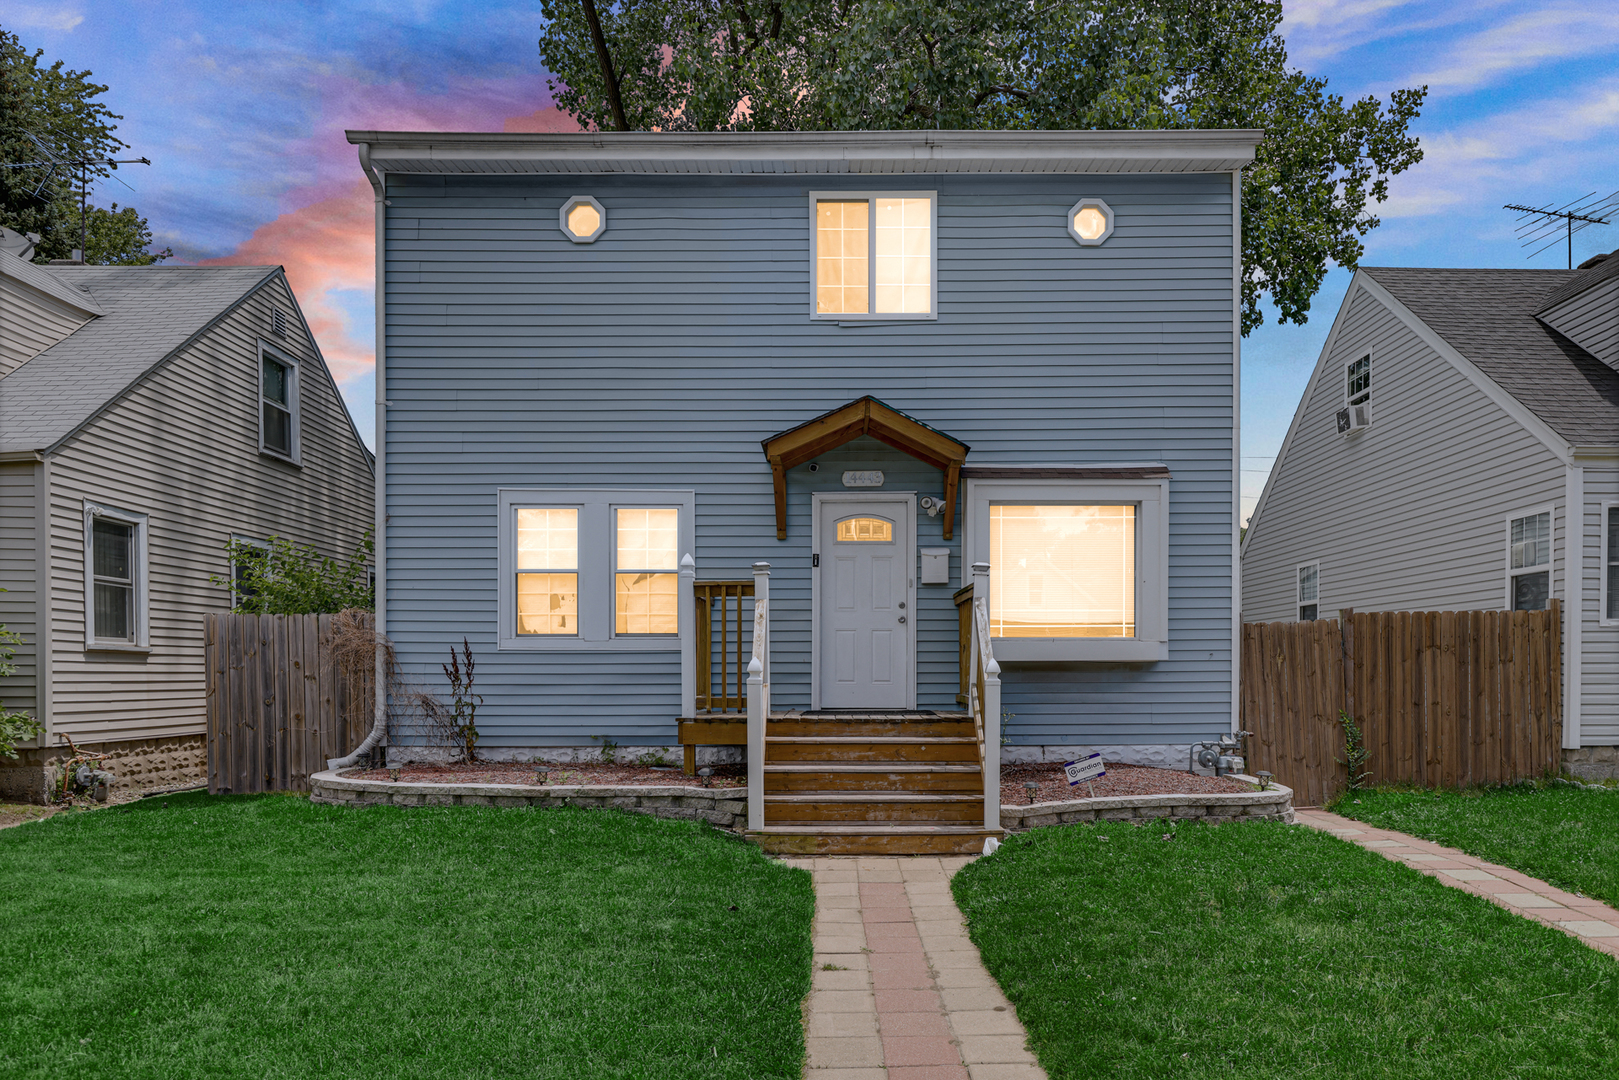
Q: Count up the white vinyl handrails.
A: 2